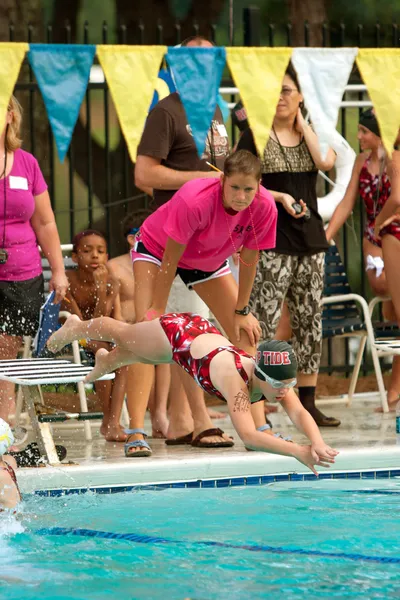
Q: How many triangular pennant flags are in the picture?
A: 7